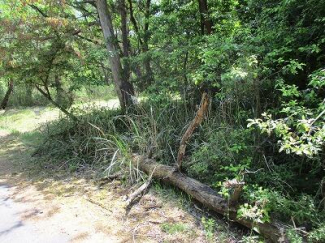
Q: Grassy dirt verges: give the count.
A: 1